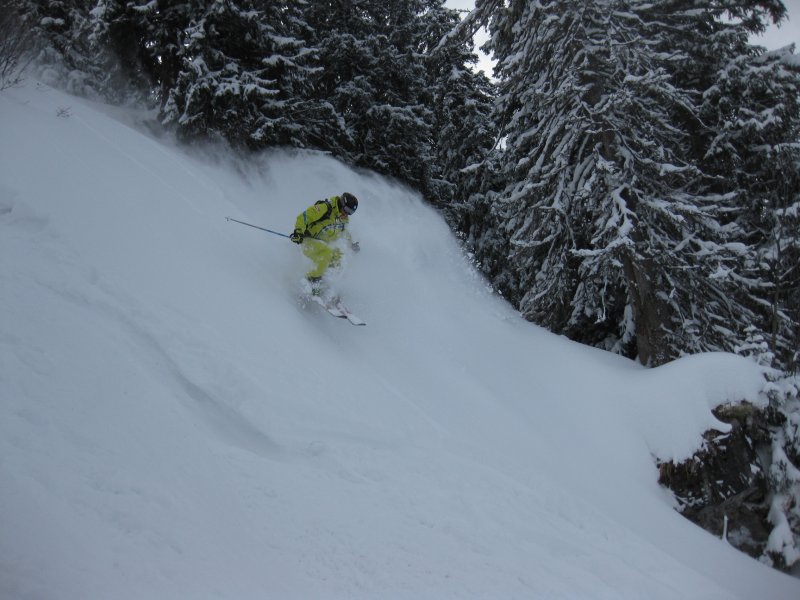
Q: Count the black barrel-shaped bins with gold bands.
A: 0